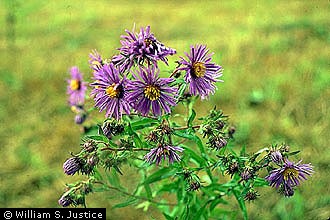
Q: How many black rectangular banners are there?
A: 1